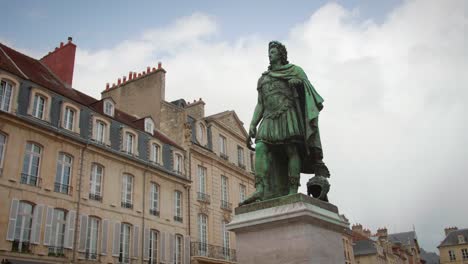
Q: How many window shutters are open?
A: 12